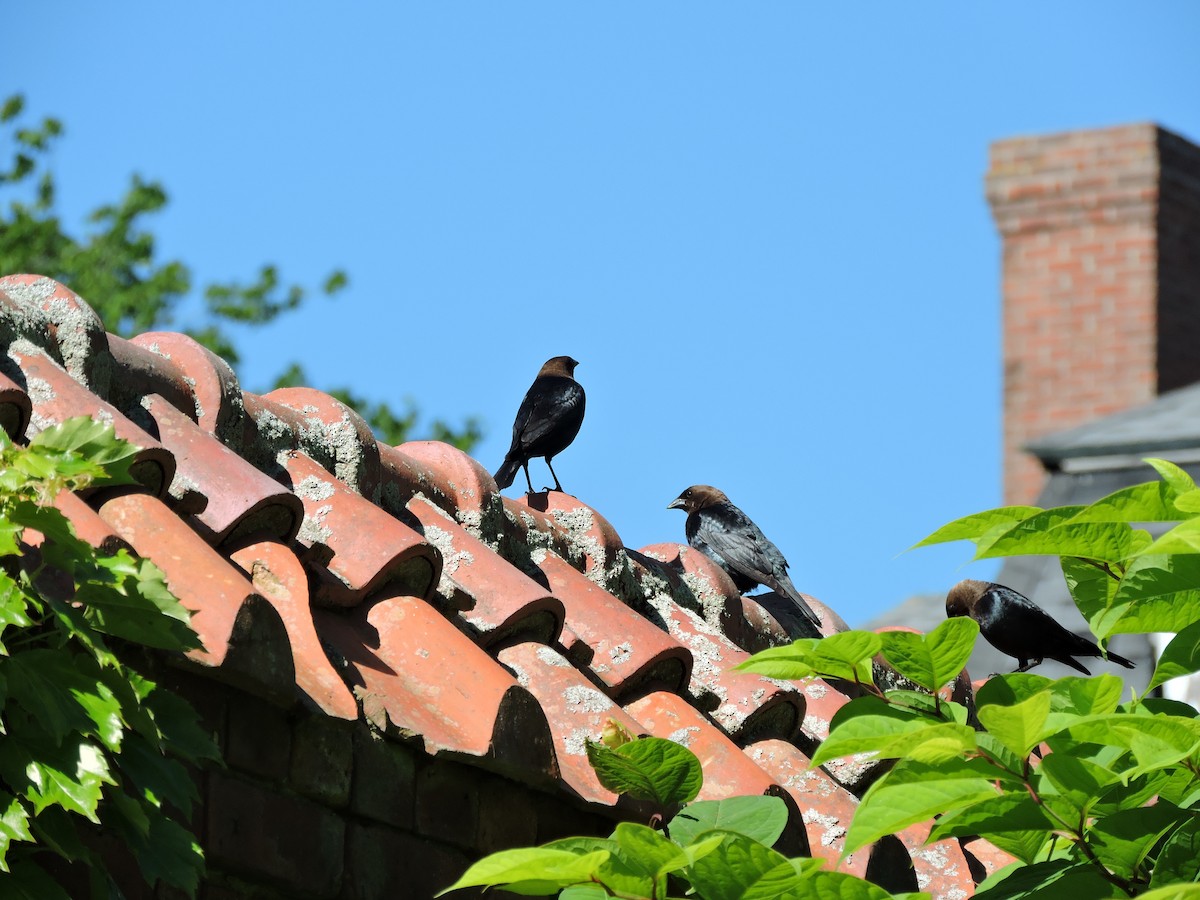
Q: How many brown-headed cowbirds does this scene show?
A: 3